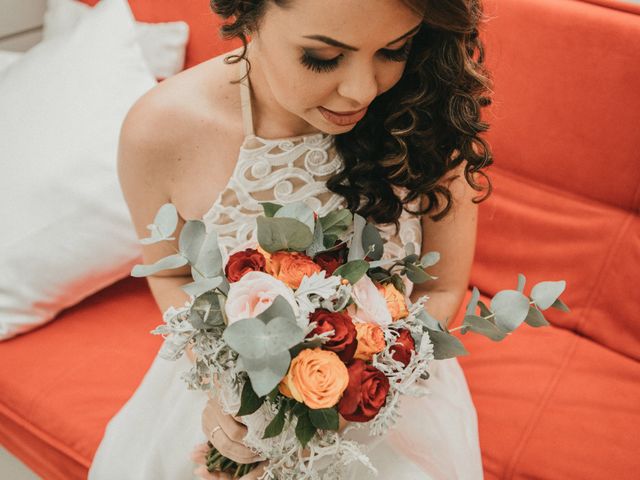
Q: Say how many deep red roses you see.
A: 5